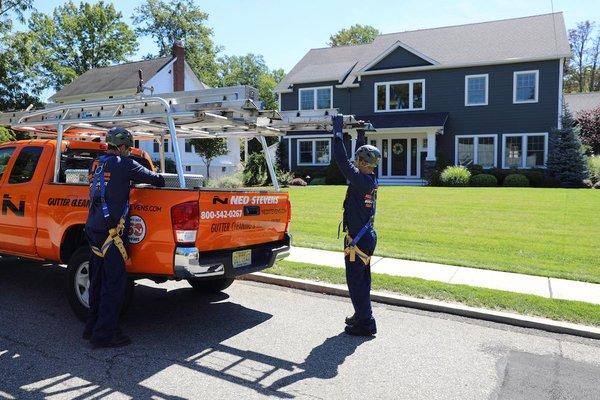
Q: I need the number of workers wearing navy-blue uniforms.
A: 2